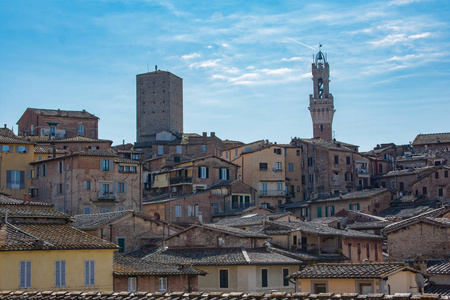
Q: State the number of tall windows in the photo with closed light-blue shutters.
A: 3